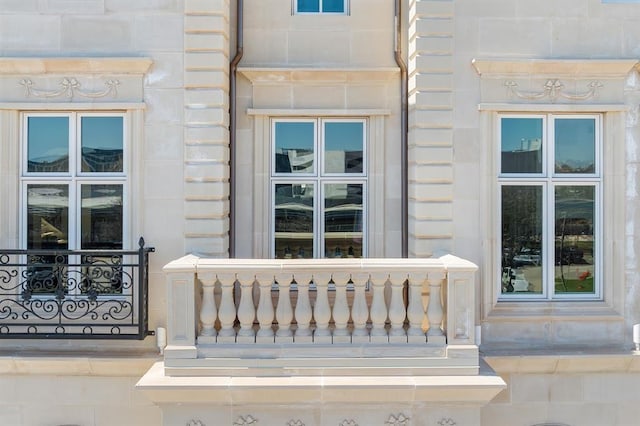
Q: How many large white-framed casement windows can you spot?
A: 3